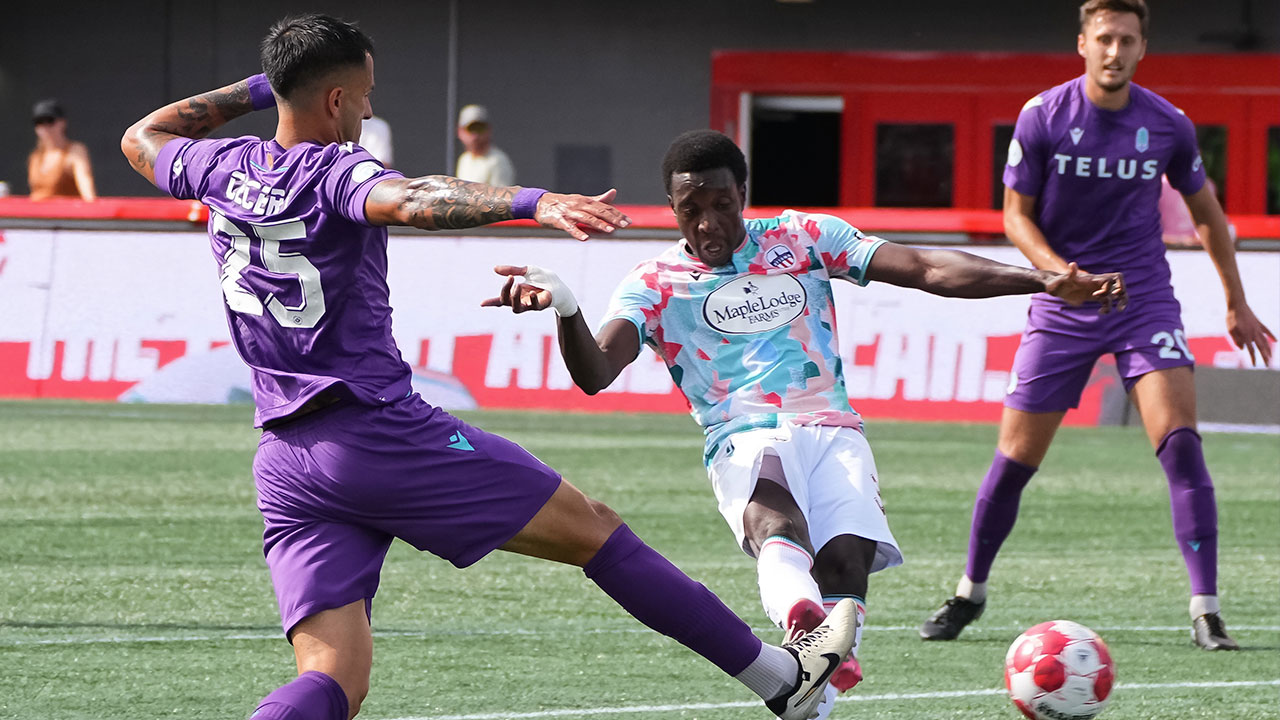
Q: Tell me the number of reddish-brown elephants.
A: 0